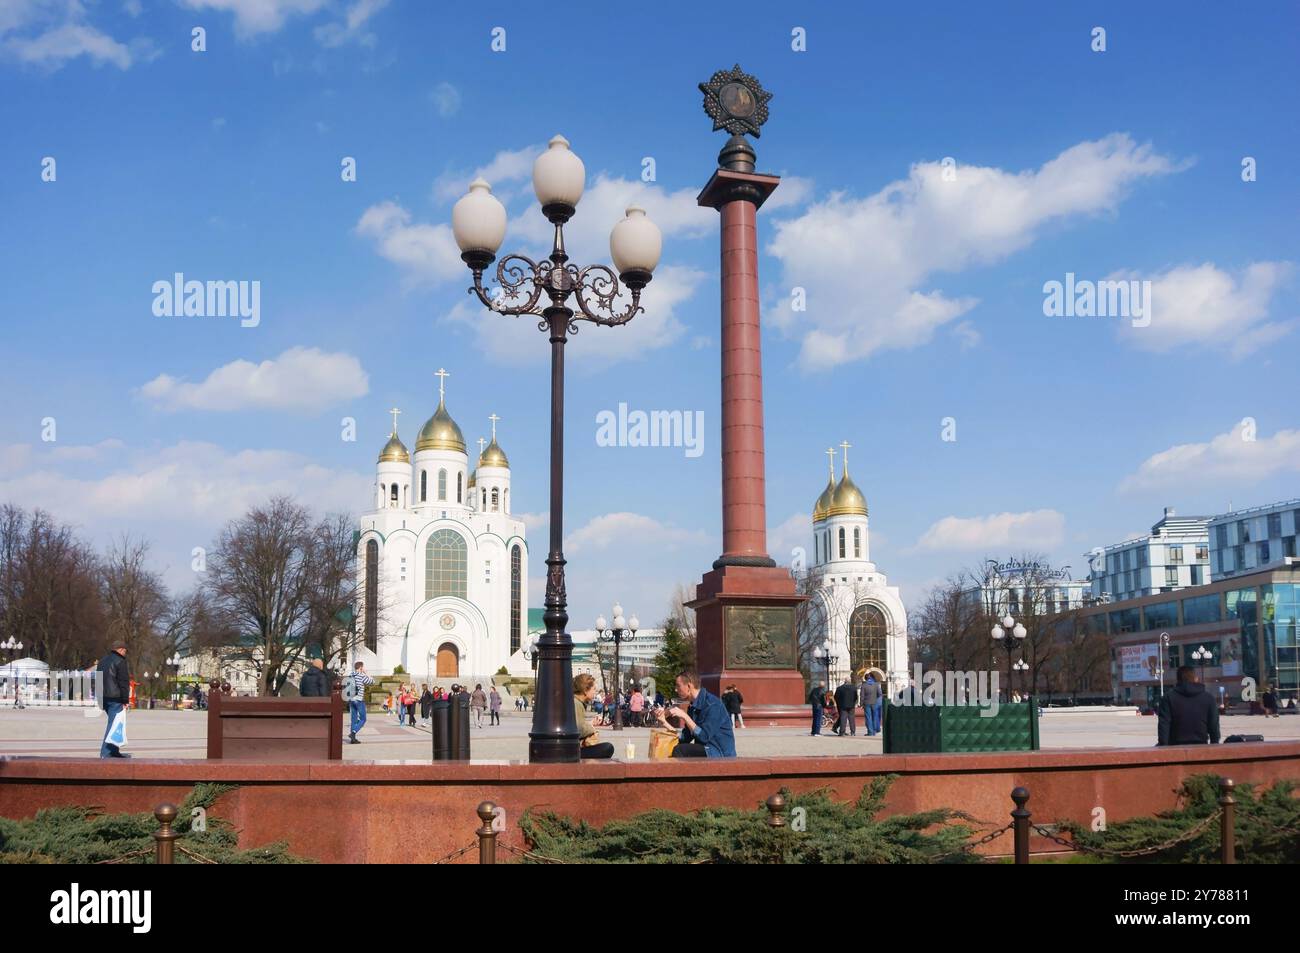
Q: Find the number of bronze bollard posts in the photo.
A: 5